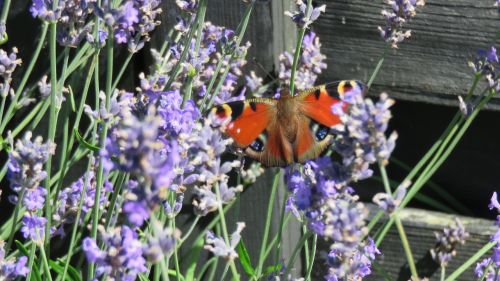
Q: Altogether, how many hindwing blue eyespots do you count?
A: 2